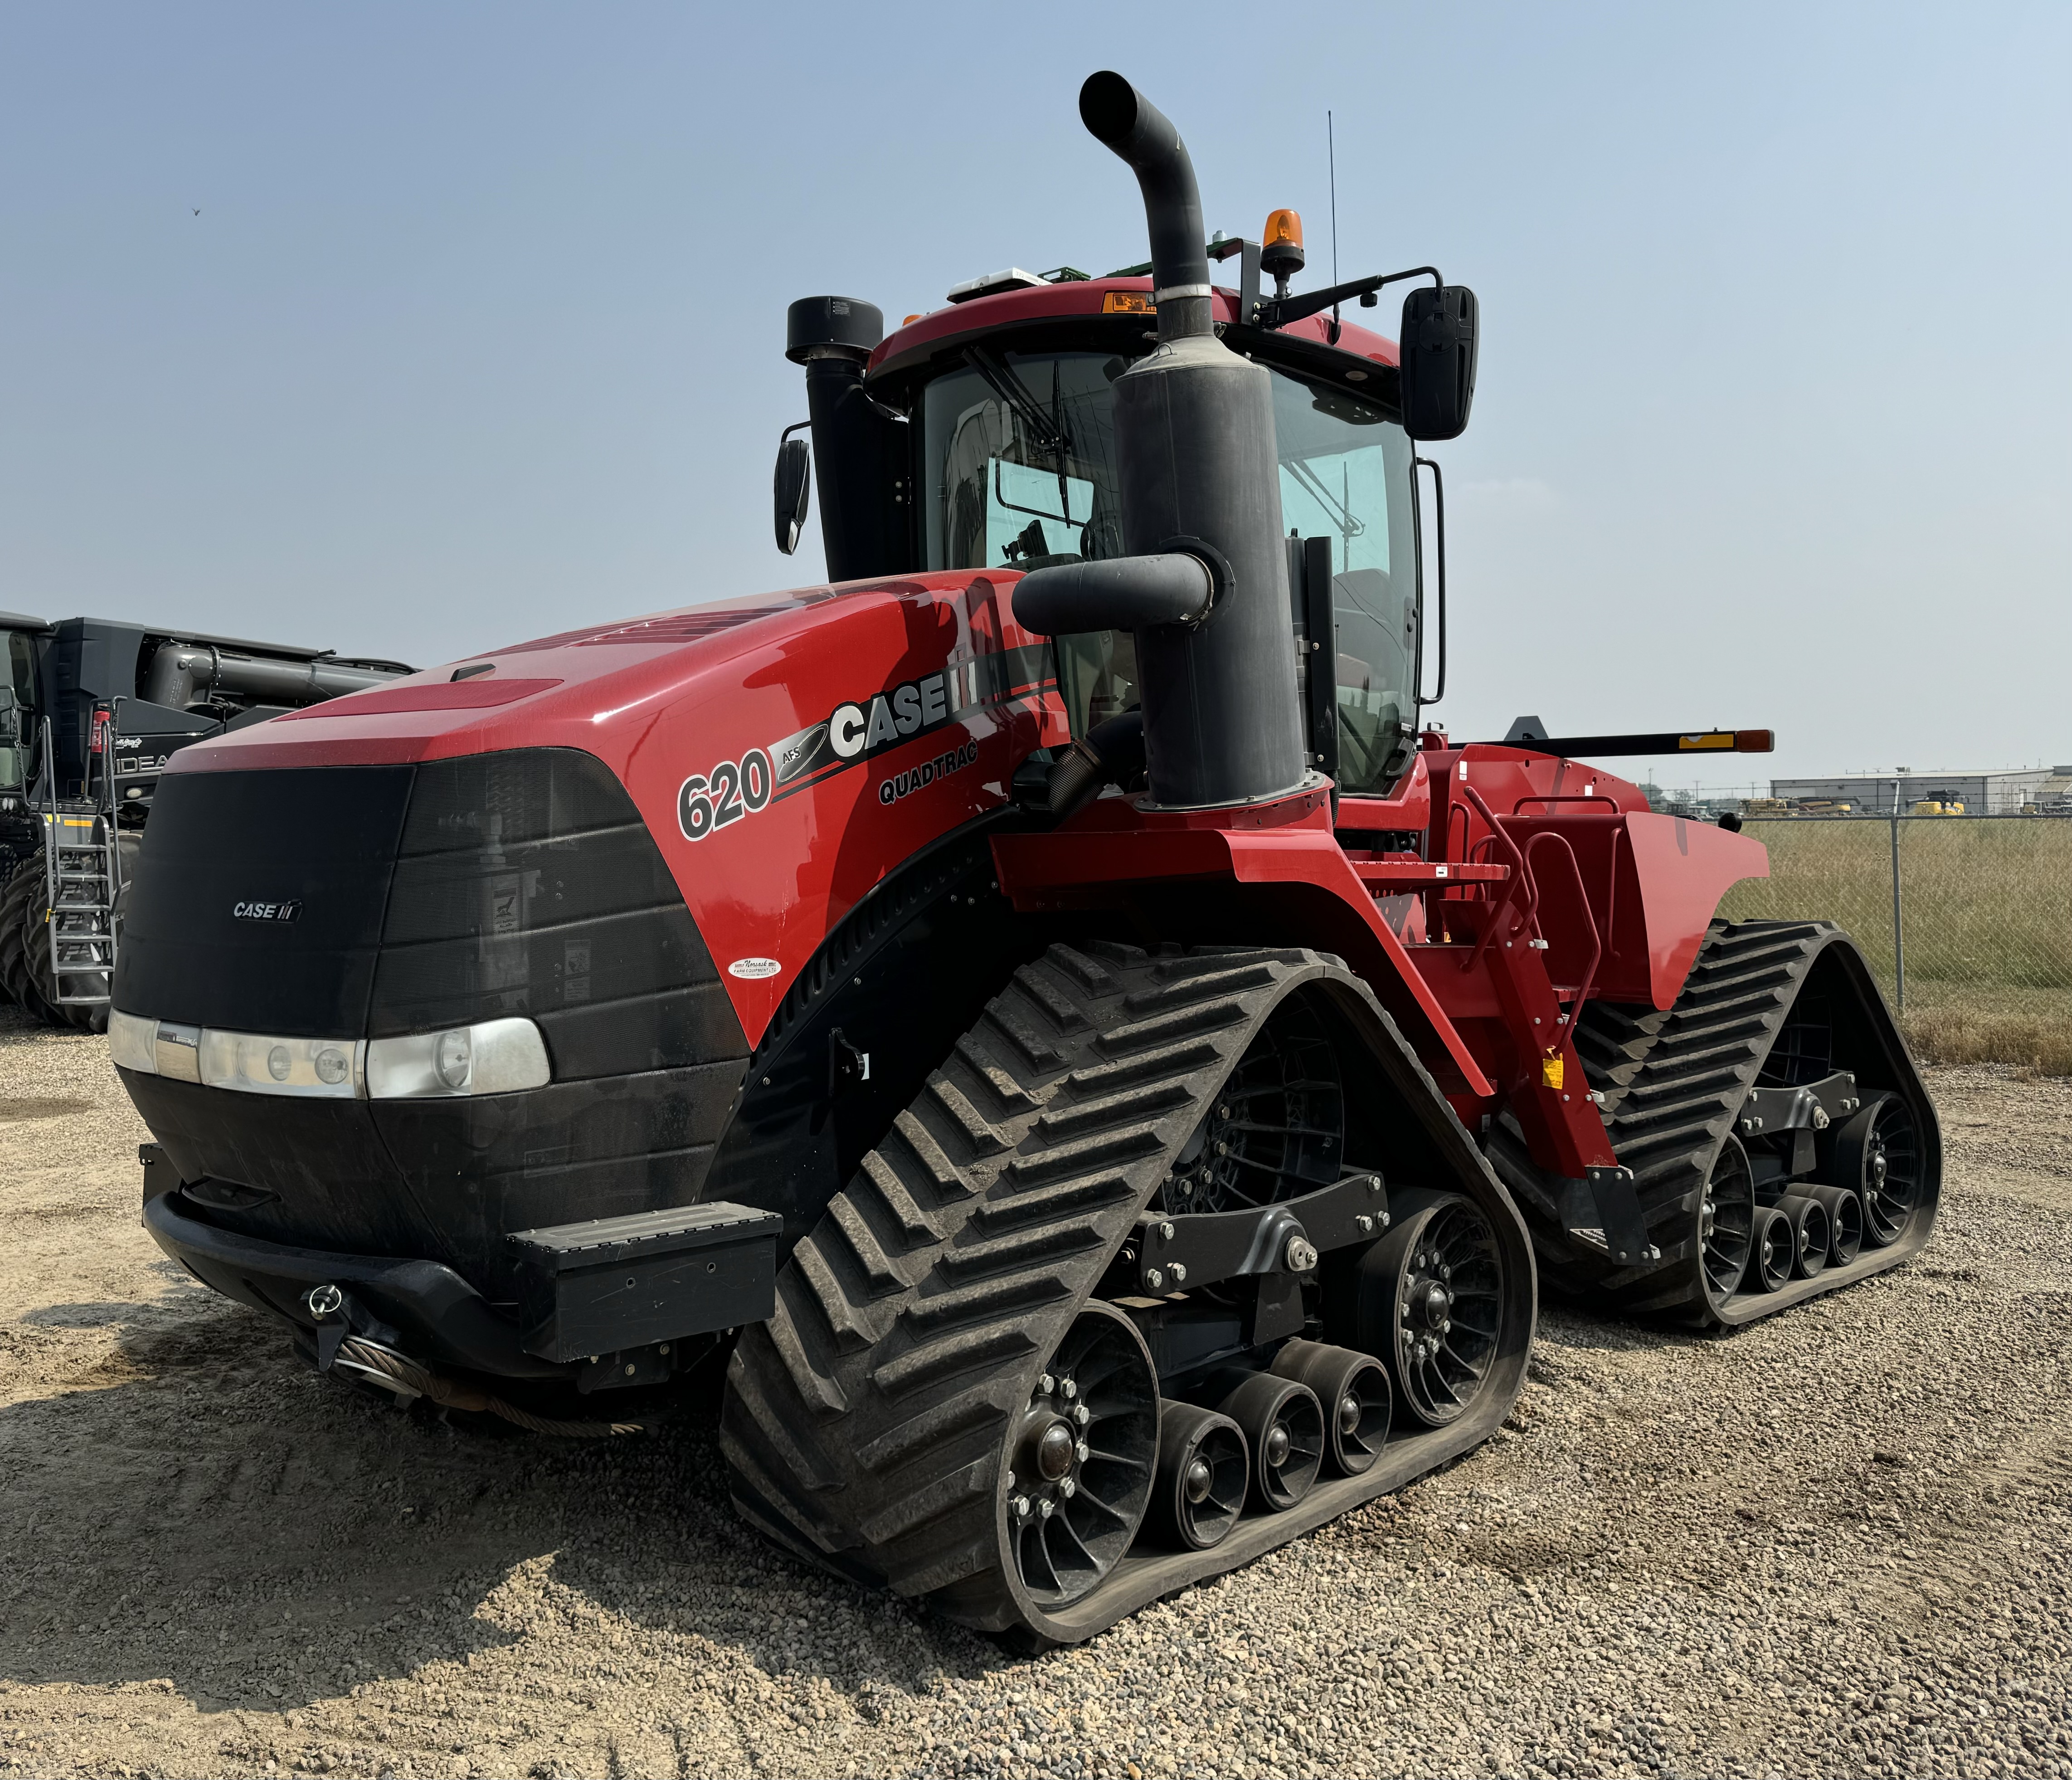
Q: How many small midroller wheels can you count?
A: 6